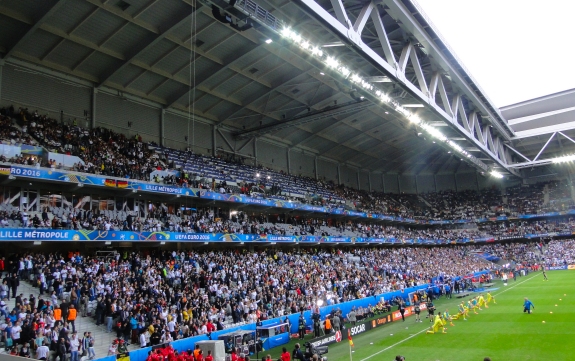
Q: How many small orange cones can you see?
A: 5